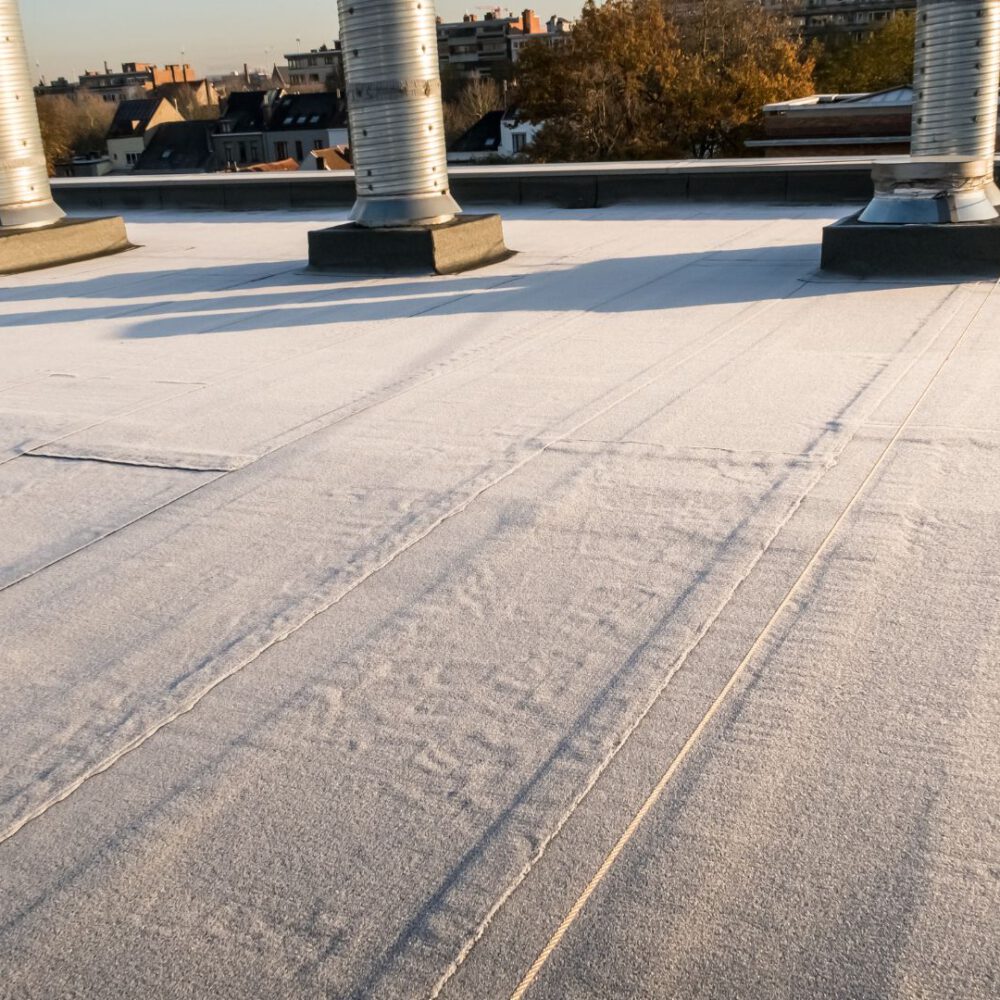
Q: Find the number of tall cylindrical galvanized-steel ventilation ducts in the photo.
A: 3